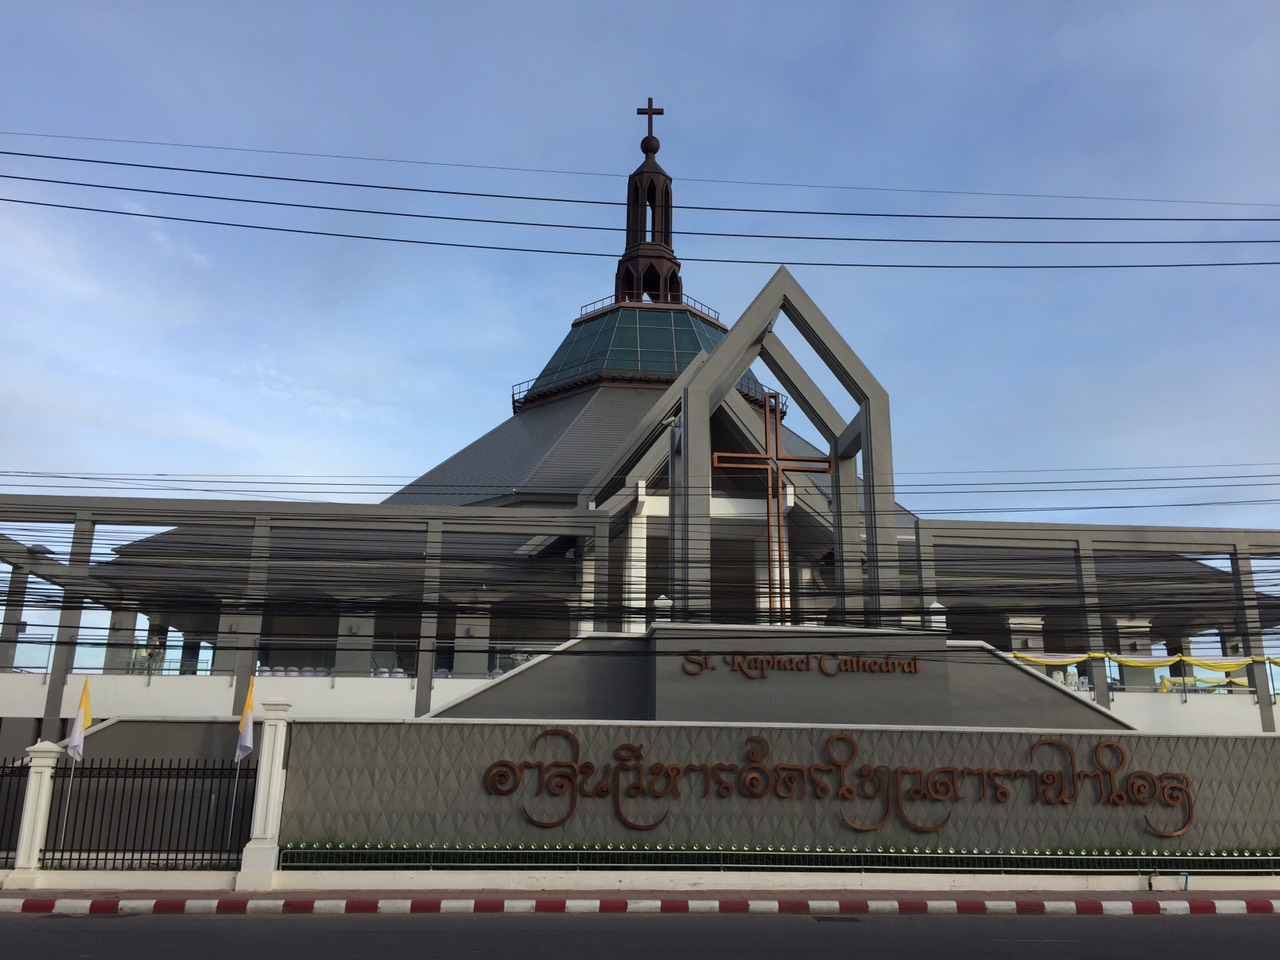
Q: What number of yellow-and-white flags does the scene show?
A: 2